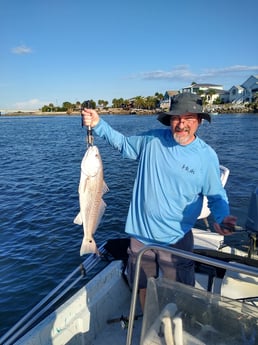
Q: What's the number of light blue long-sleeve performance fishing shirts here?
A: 1